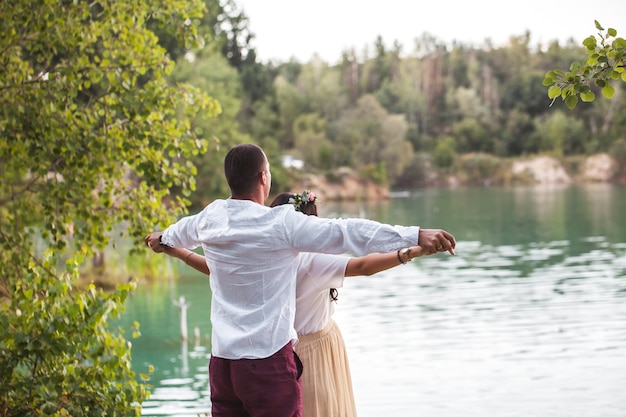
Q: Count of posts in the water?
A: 2